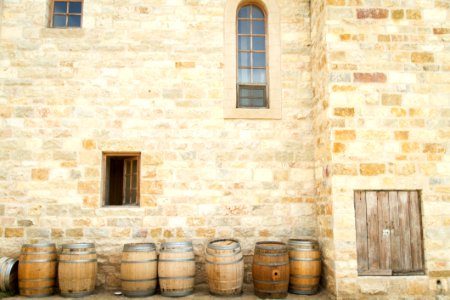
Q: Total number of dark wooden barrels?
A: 1